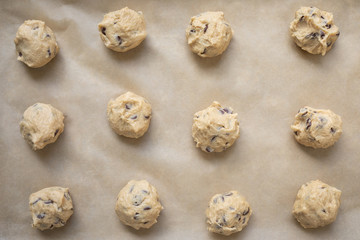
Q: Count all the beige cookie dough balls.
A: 12